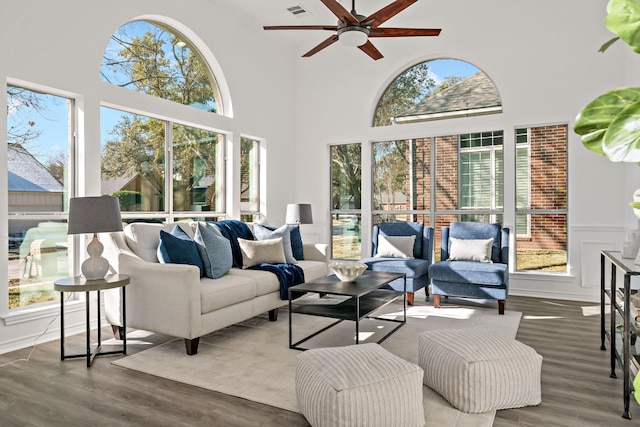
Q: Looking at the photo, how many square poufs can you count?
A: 2